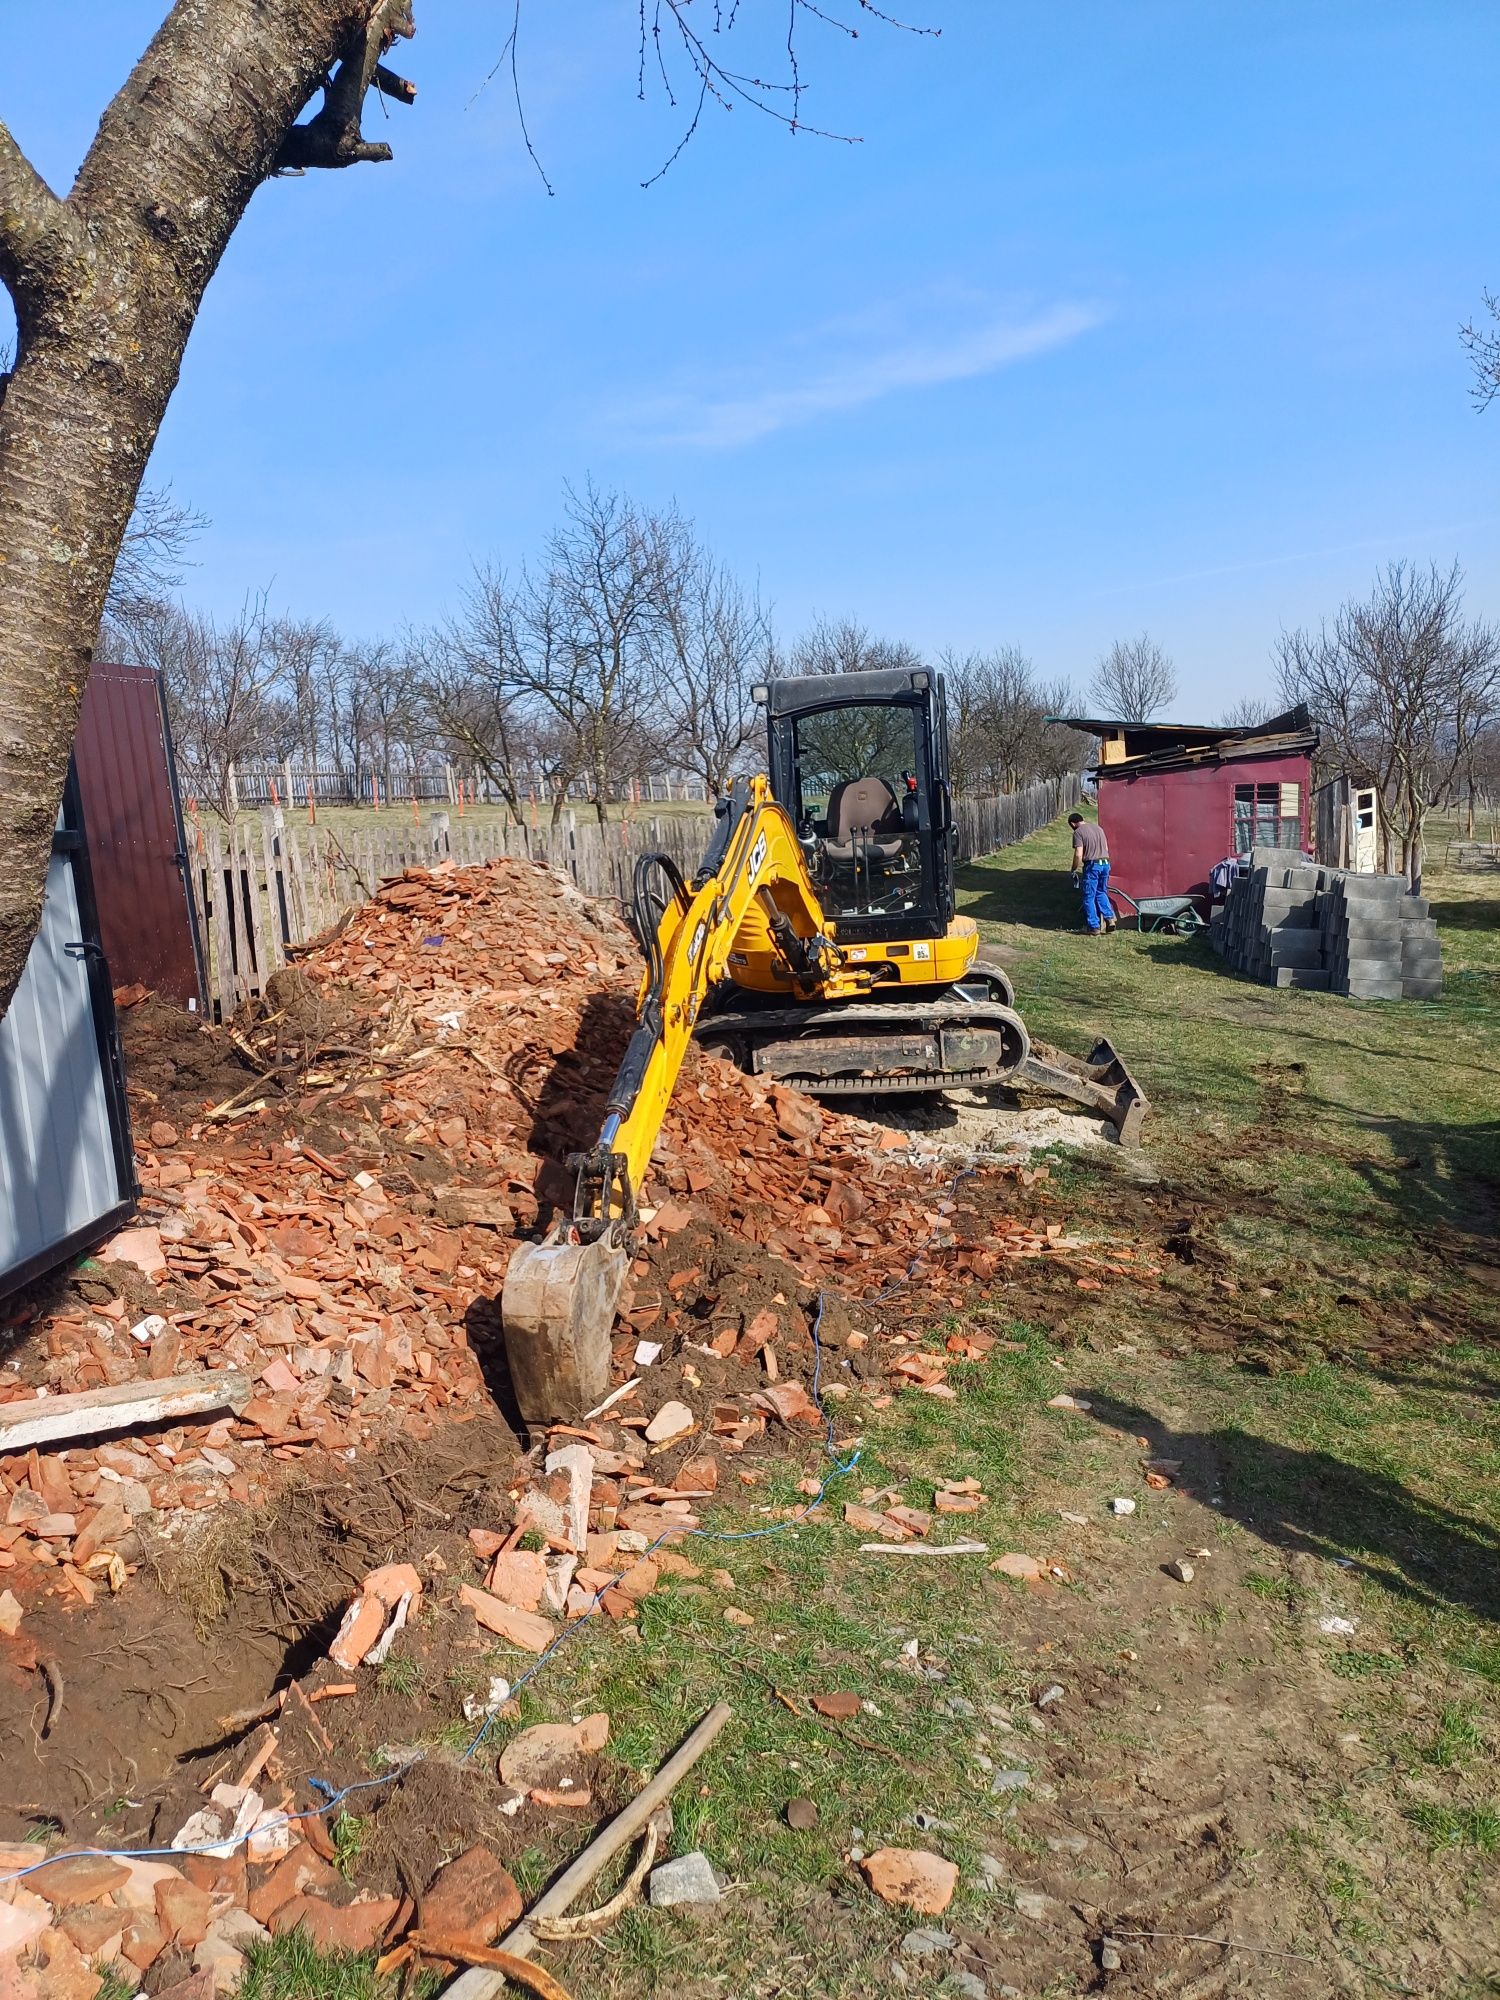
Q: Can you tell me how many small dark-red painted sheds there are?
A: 1